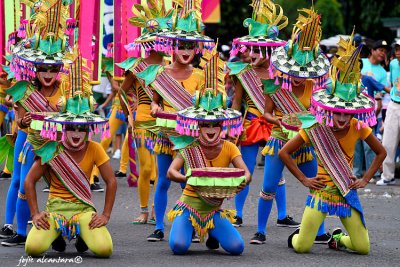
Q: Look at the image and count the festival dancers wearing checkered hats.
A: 8